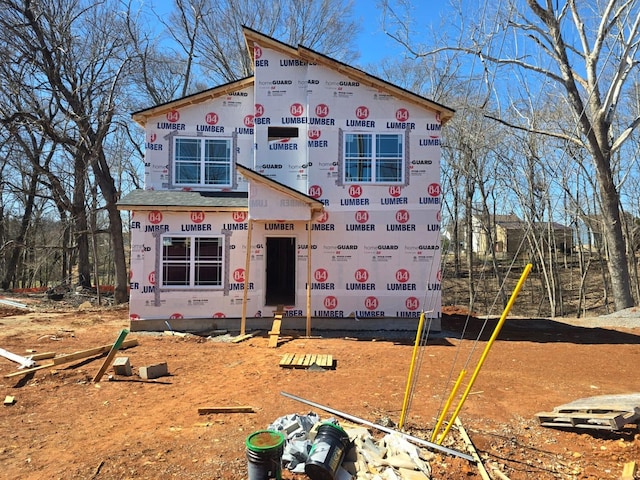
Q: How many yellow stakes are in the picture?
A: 3